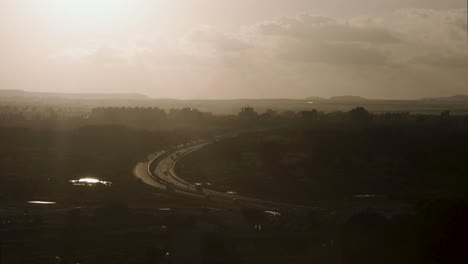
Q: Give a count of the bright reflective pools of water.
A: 2